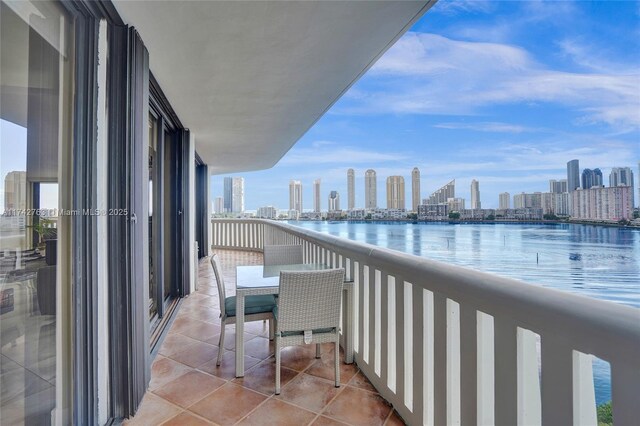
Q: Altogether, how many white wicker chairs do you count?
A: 3